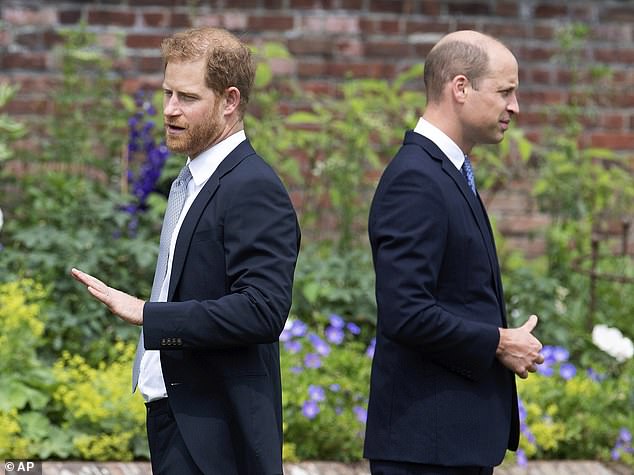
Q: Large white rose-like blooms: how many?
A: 1